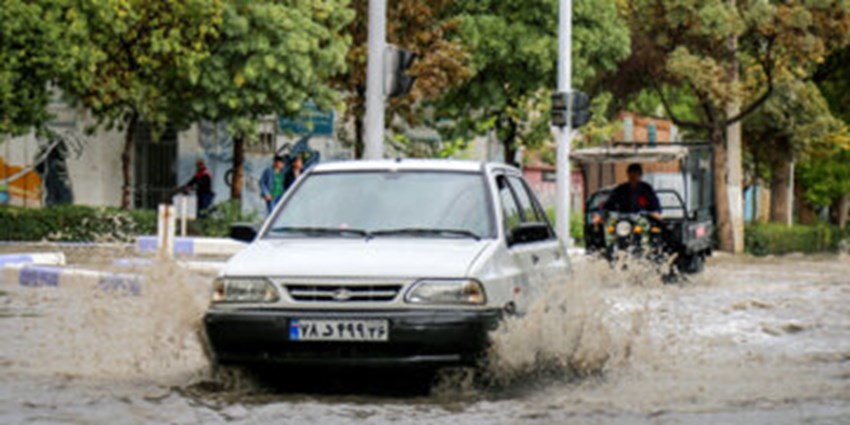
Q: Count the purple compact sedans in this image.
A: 0